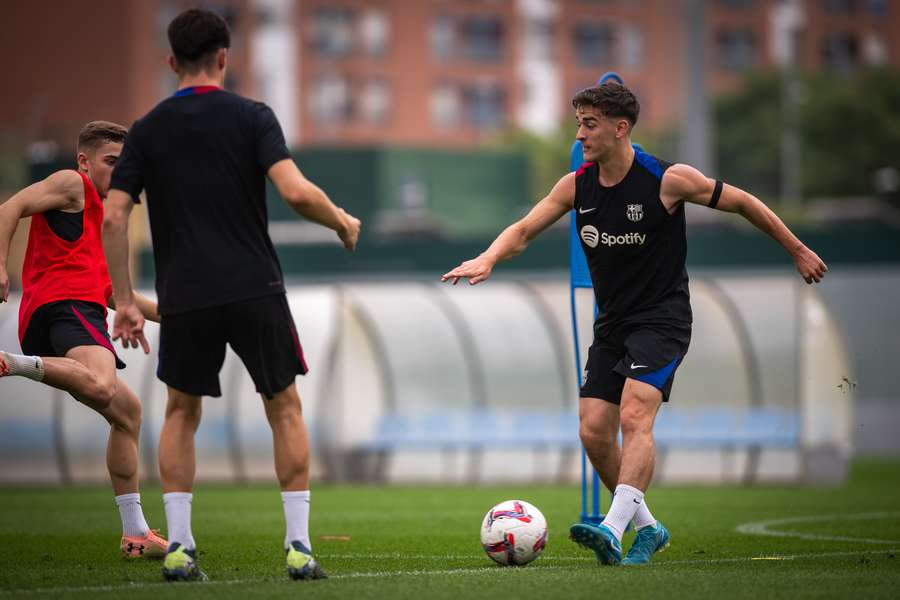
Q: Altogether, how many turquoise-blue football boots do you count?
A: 2